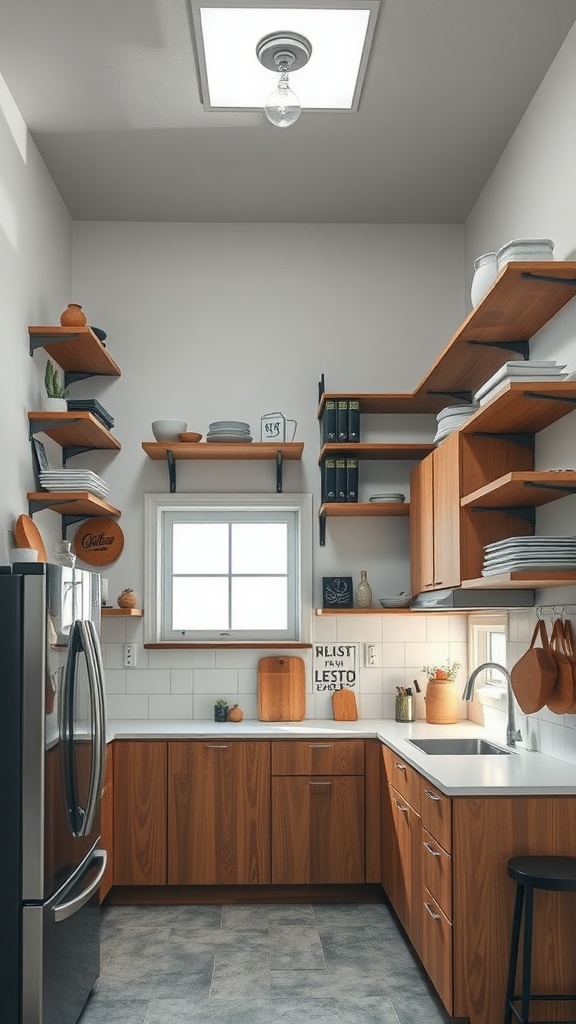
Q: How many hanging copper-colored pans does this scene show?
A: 3